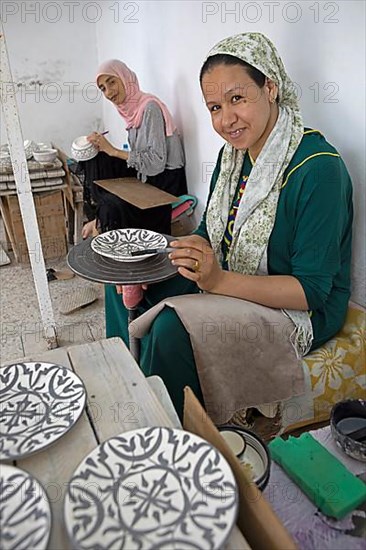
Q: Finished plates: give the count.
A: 3